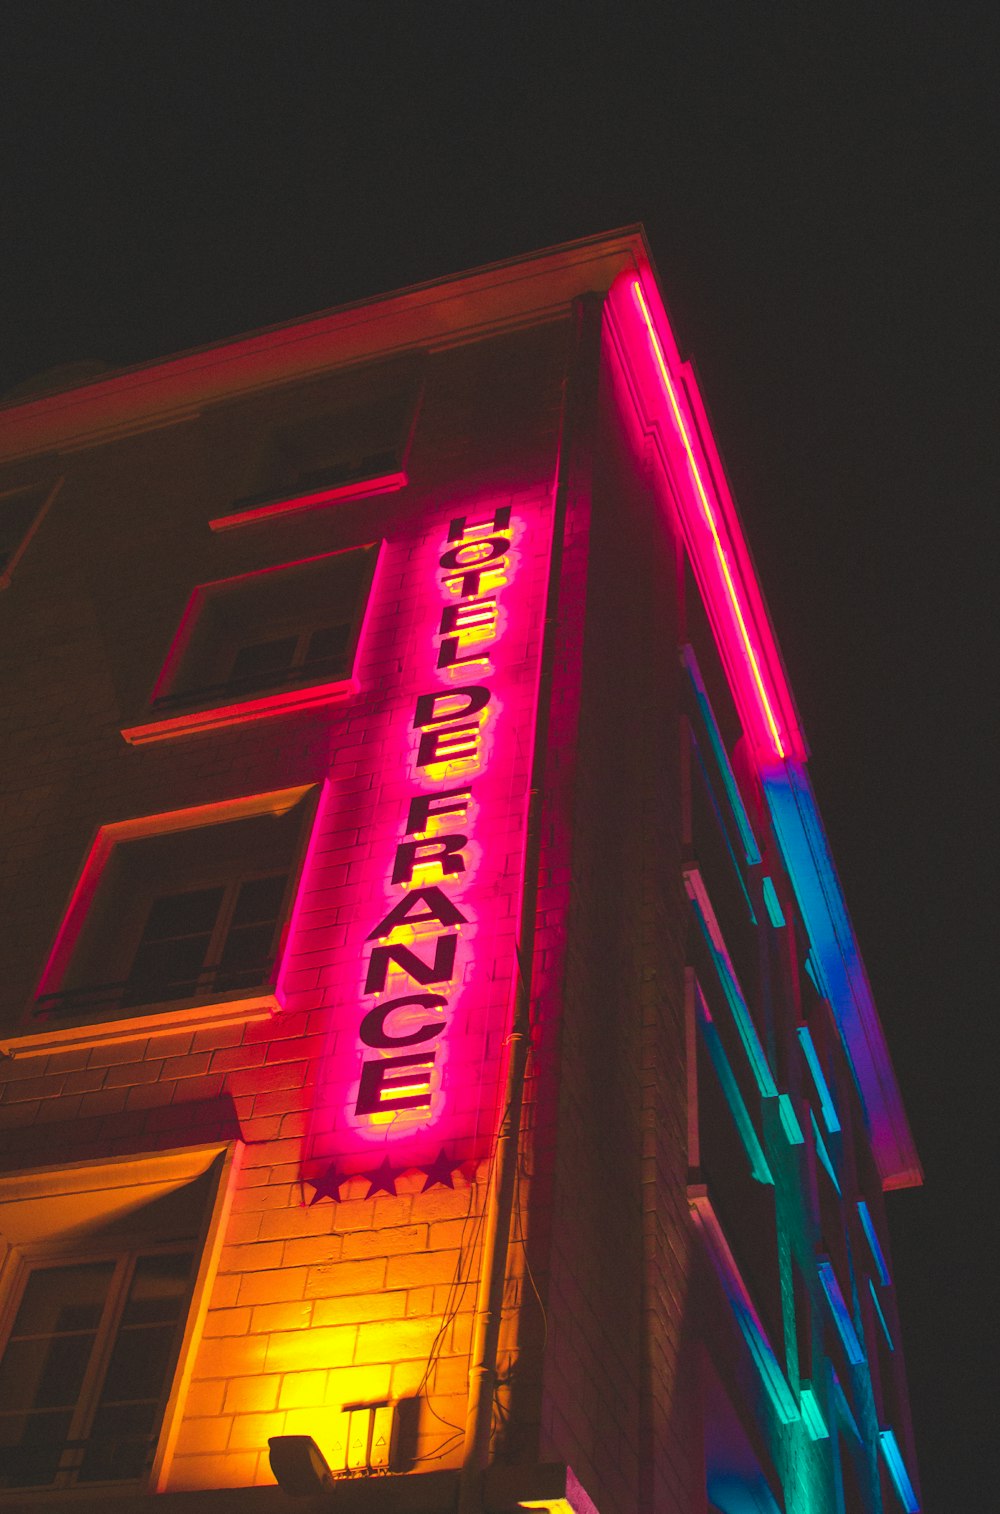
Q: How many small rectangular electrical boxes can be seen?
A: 3